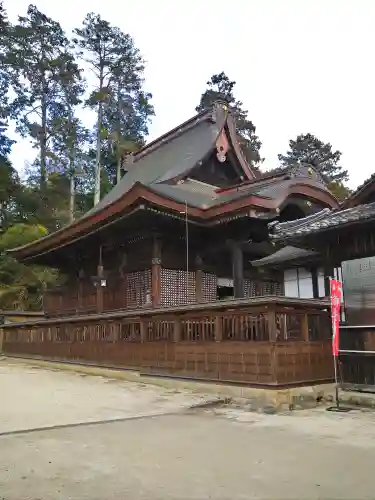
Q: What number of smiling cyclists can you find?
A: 0